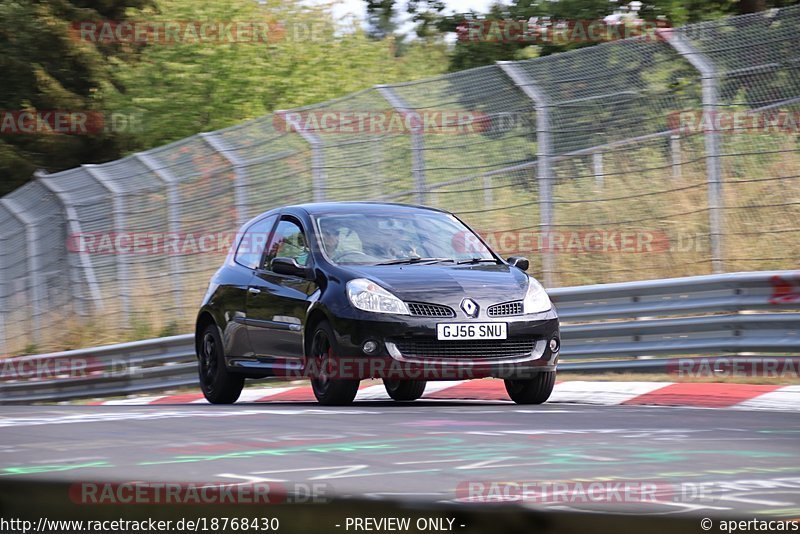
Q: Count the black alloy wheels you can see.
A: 2